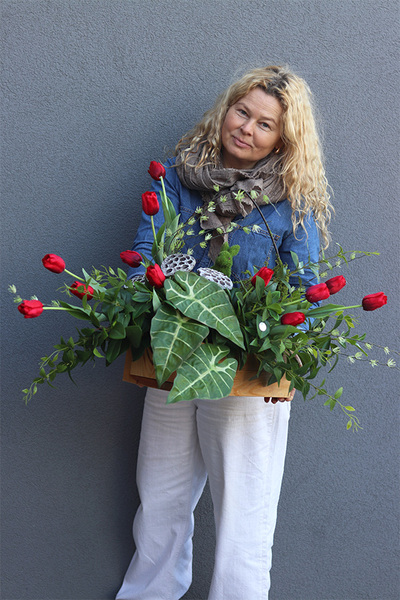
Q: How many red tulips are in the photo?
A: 12